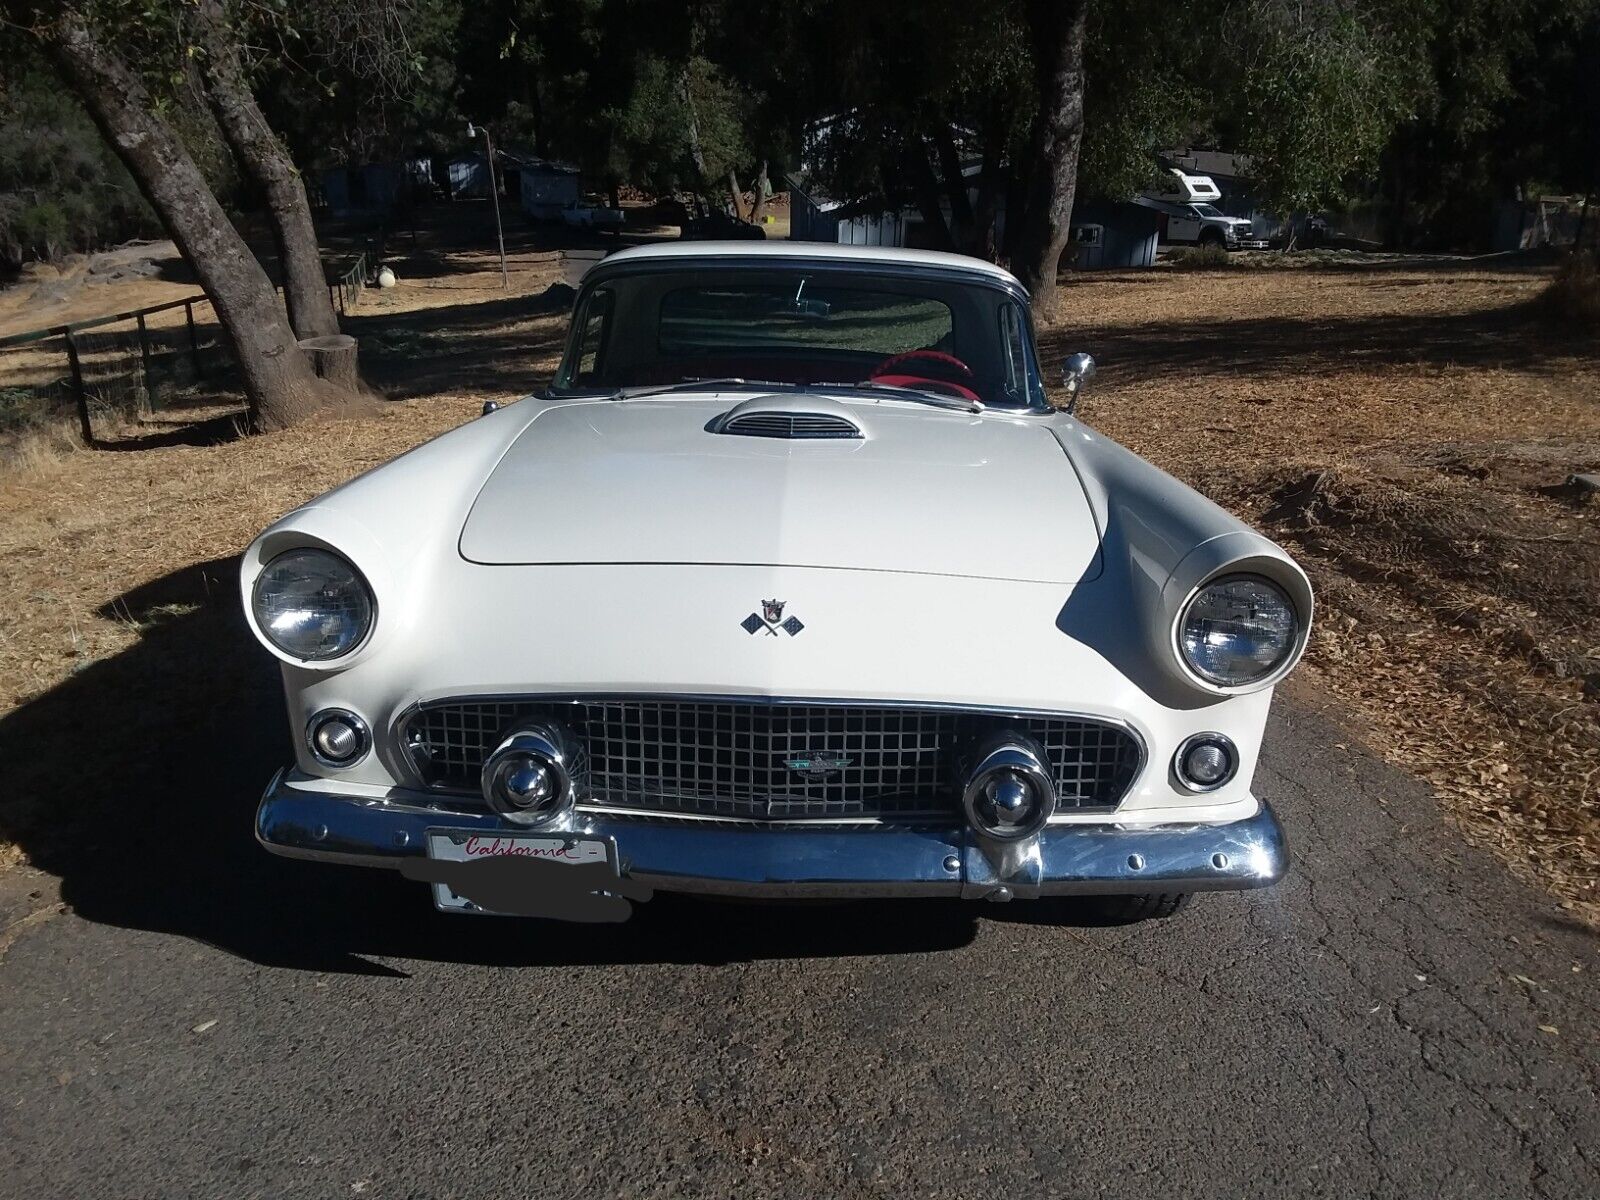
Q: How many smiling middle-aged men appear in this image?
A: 0